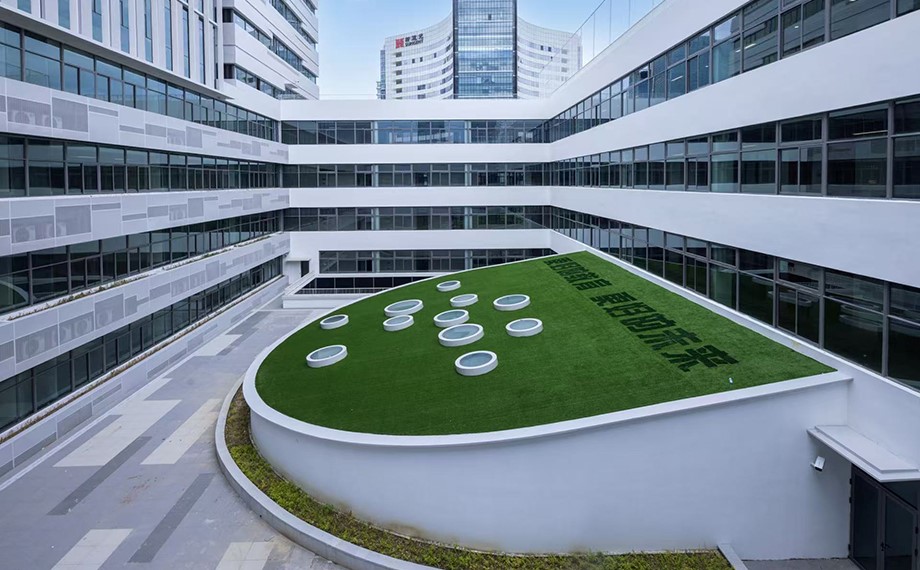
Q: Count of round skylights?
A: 11